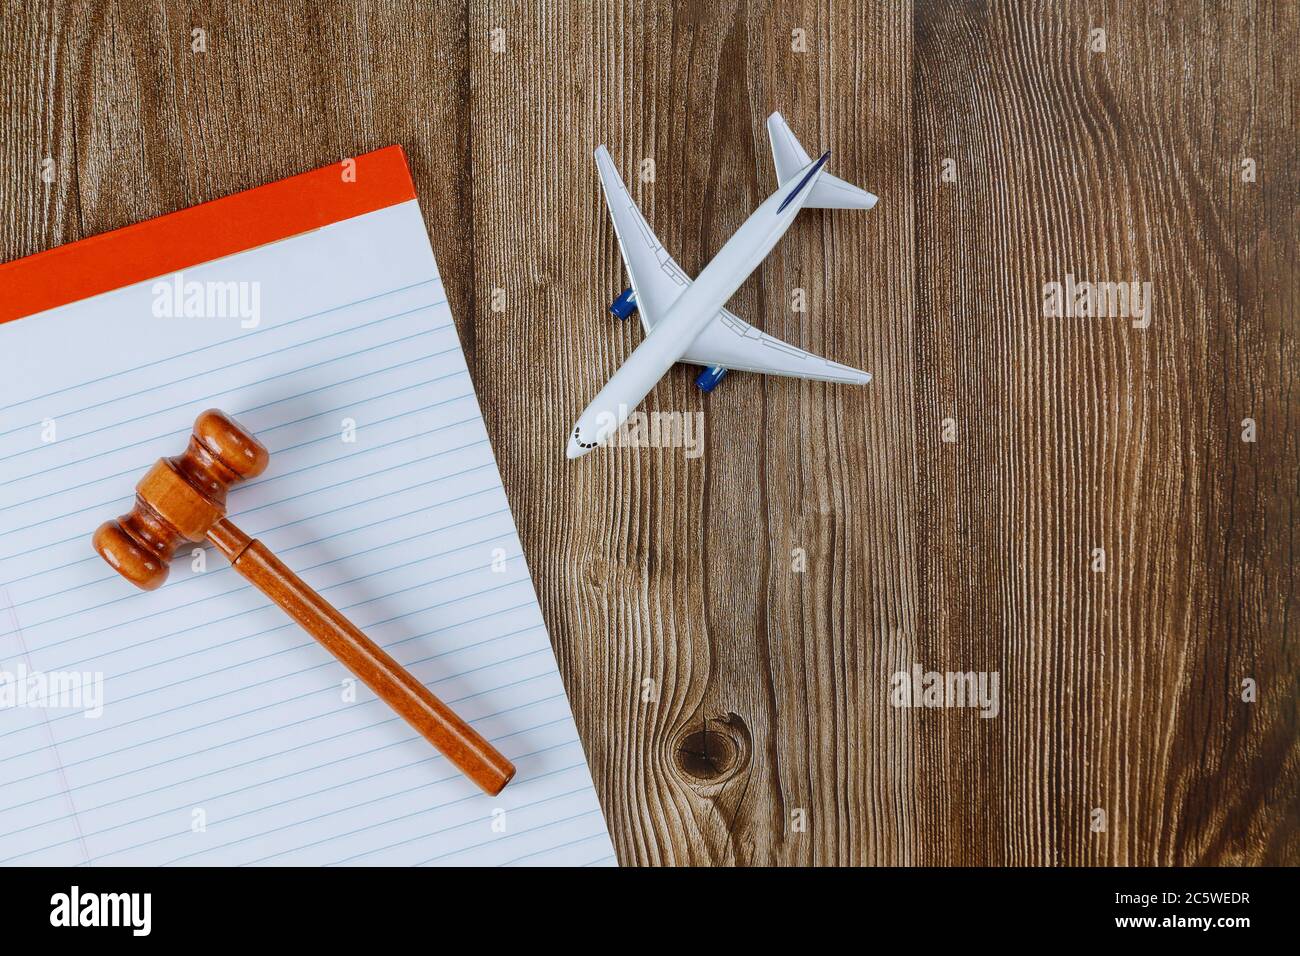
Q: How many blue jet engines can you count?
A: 2